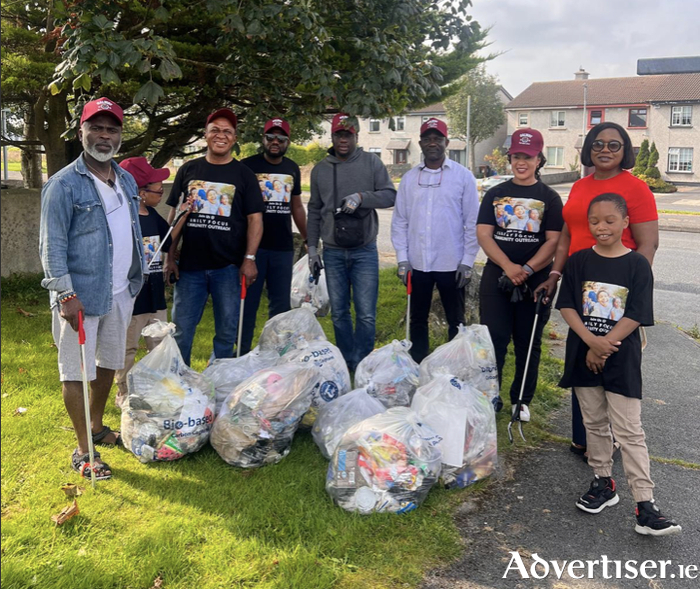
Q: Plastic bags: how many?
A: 11